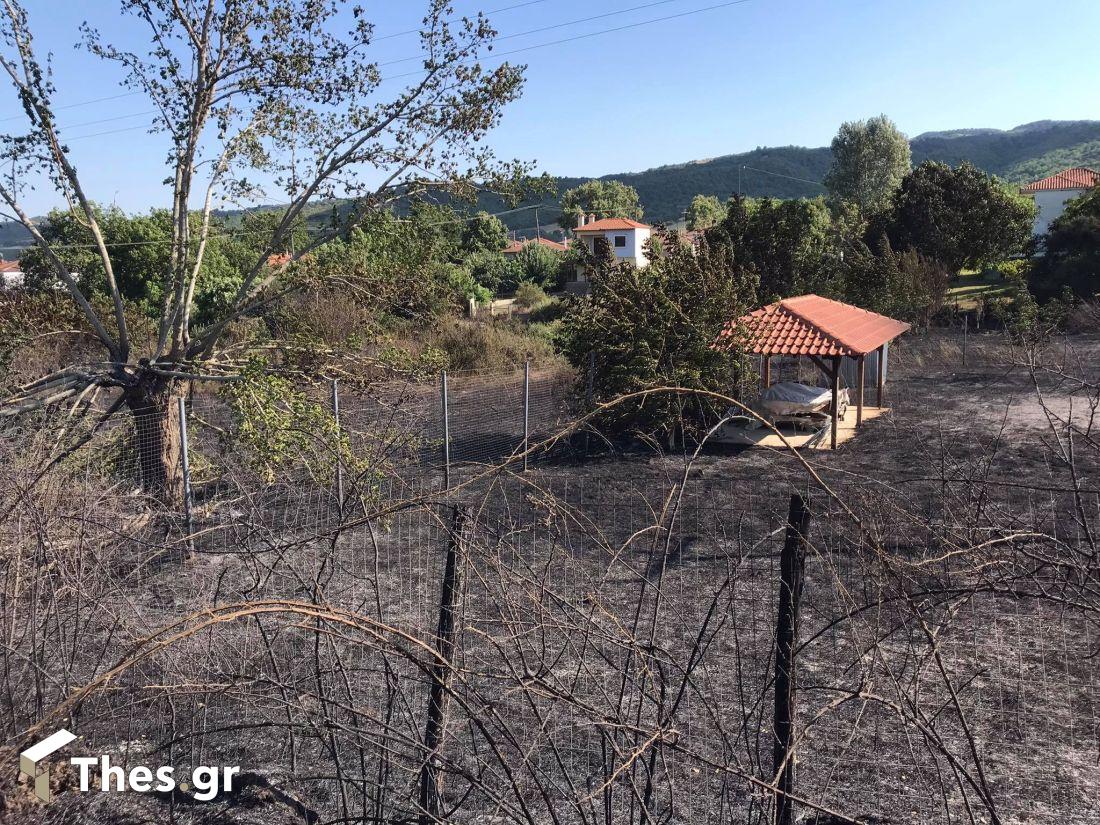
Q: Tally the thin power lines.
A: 3